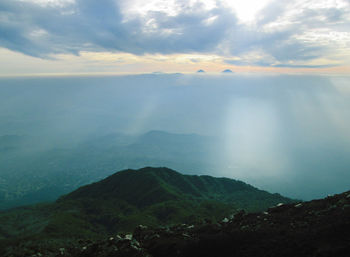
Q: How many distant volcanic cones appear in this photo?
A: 2